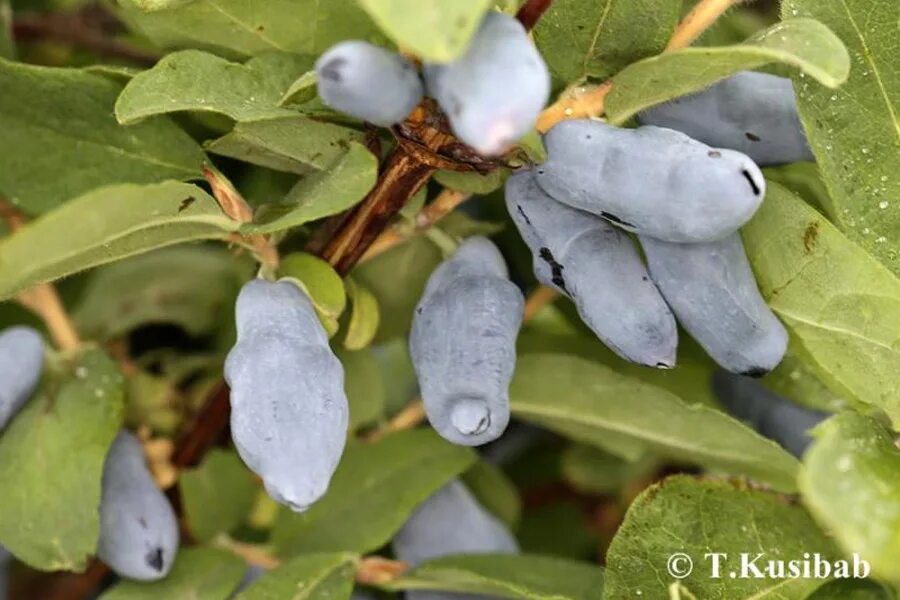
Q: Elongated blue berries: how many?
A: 12